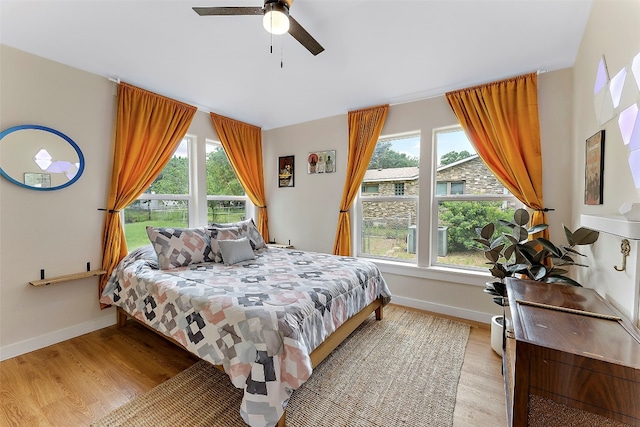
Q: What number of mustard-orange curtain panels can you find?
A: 4